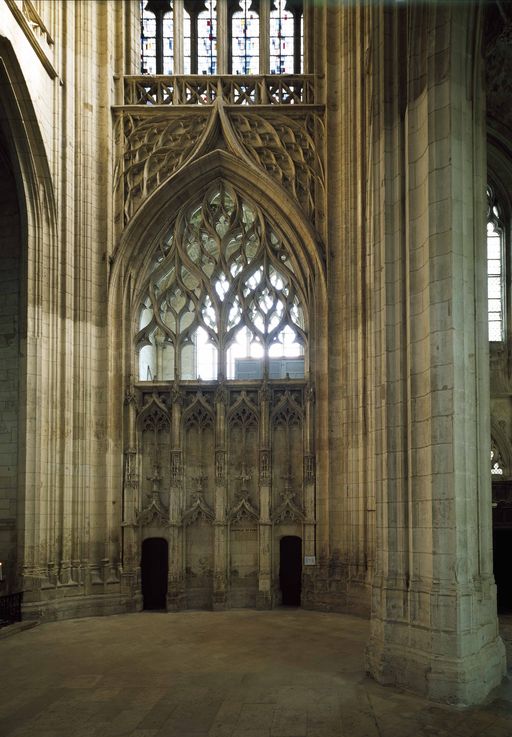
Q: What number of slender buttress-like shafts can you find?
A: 5